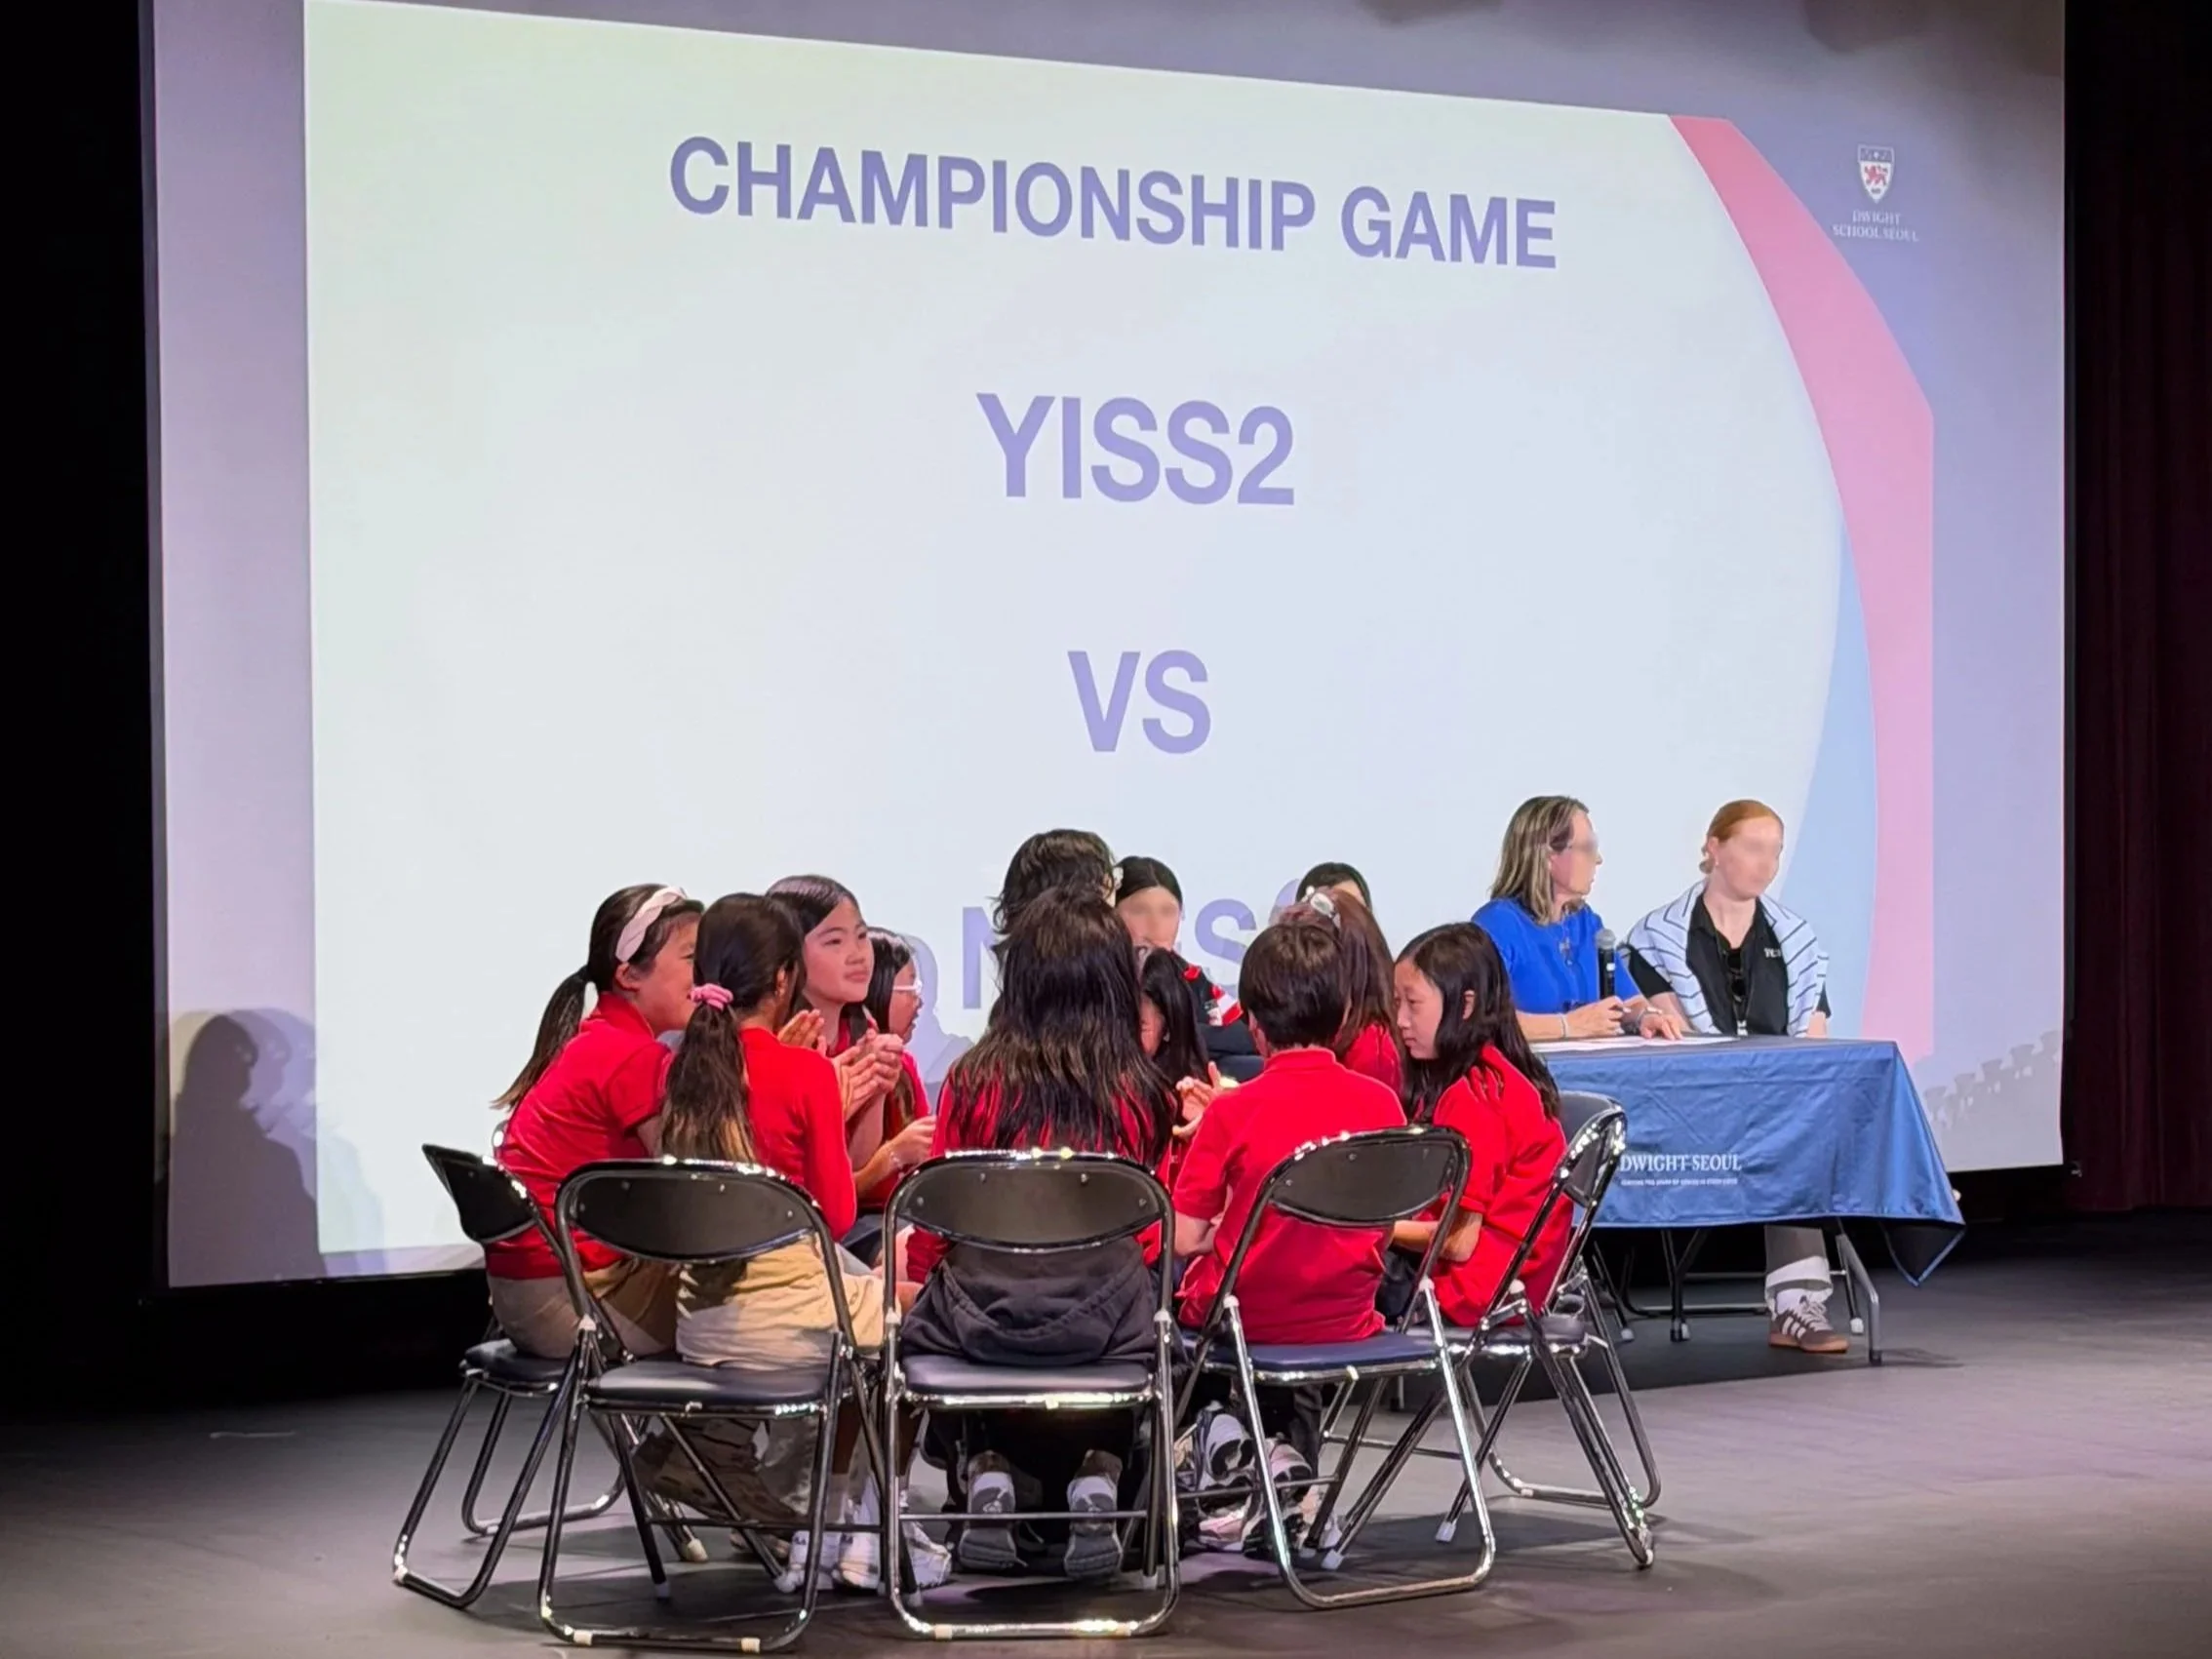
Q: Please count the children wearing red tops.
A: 9